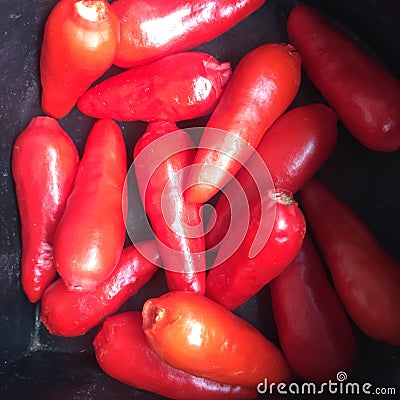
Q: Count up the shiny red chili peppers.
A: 15